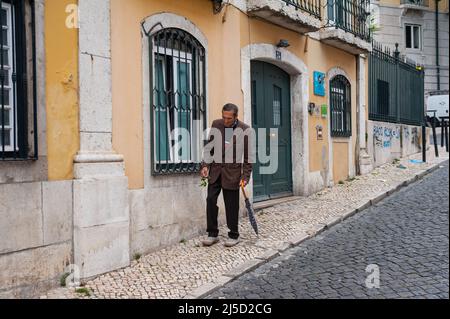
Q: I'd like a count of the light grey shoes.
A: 2